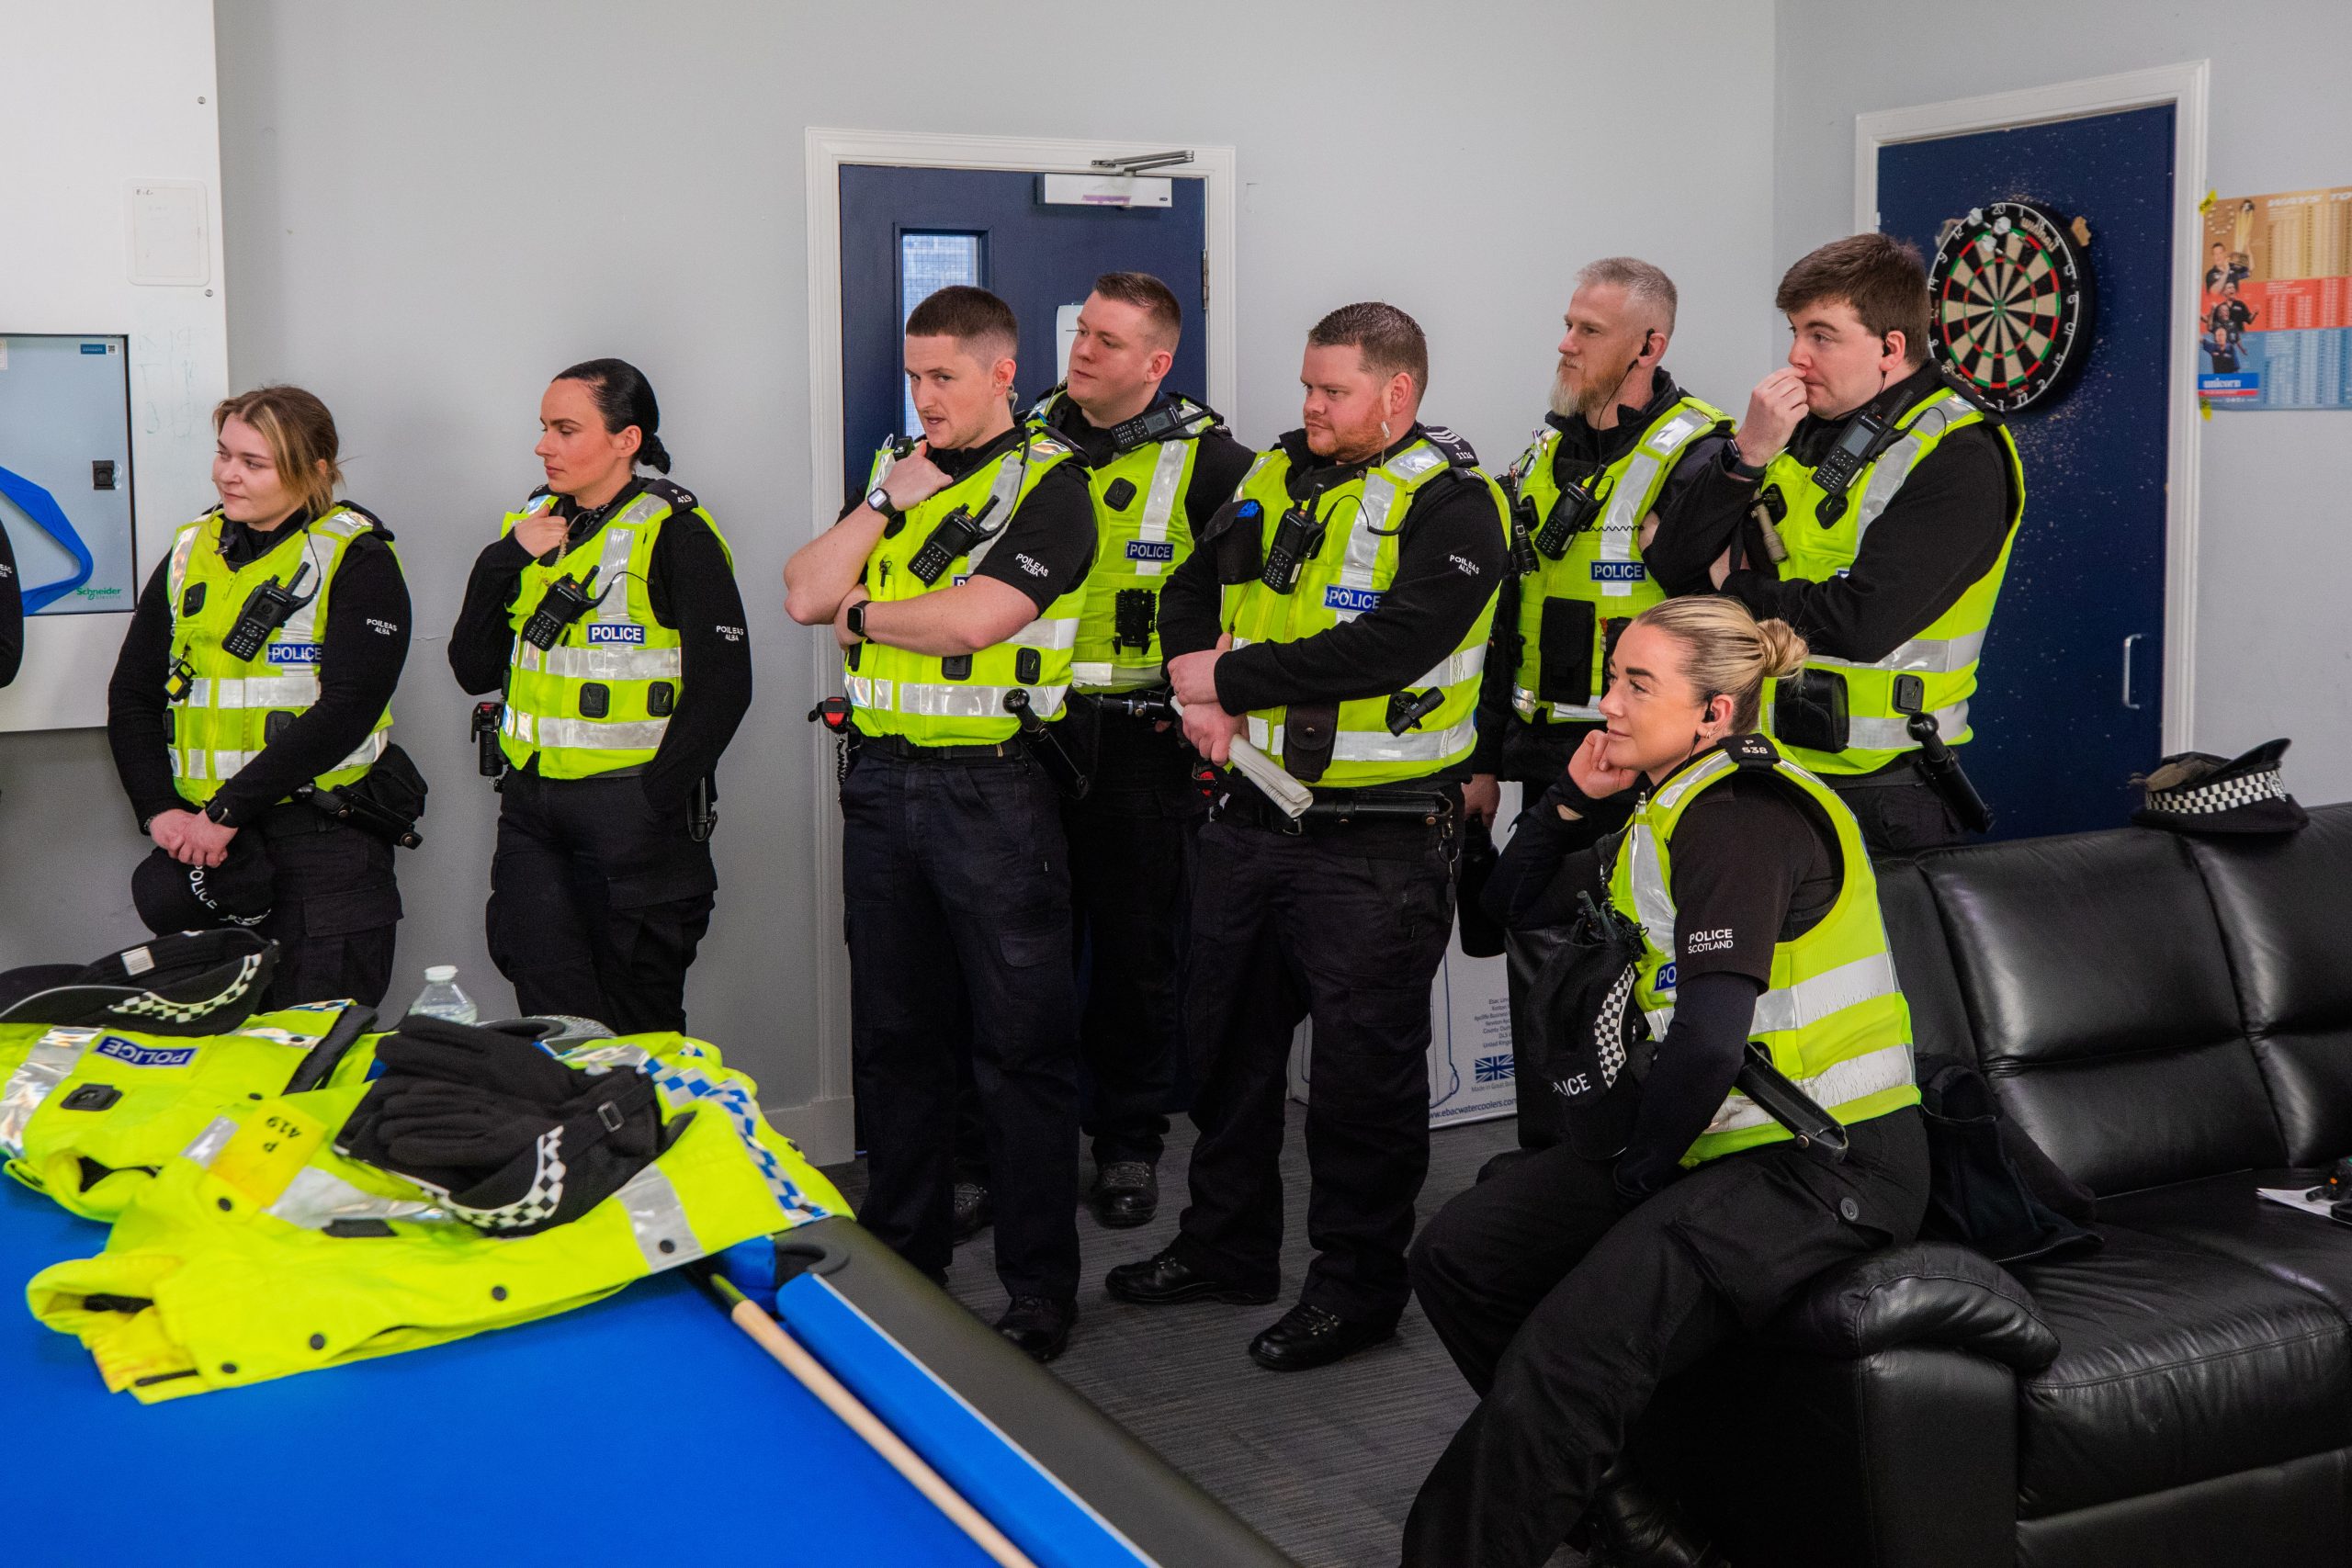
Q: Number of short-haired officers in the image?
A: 5